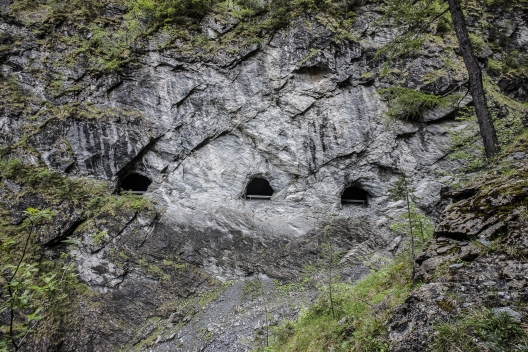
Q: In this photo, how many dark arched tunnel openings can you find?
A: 3